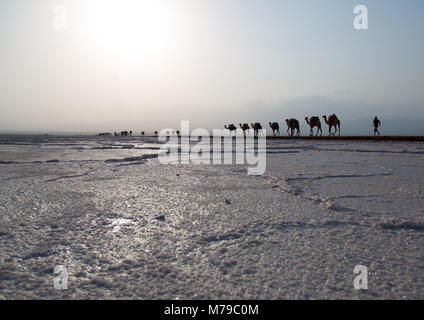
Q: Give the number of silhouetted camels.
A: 7